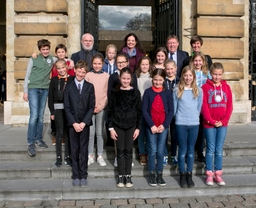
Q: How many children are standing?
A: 15